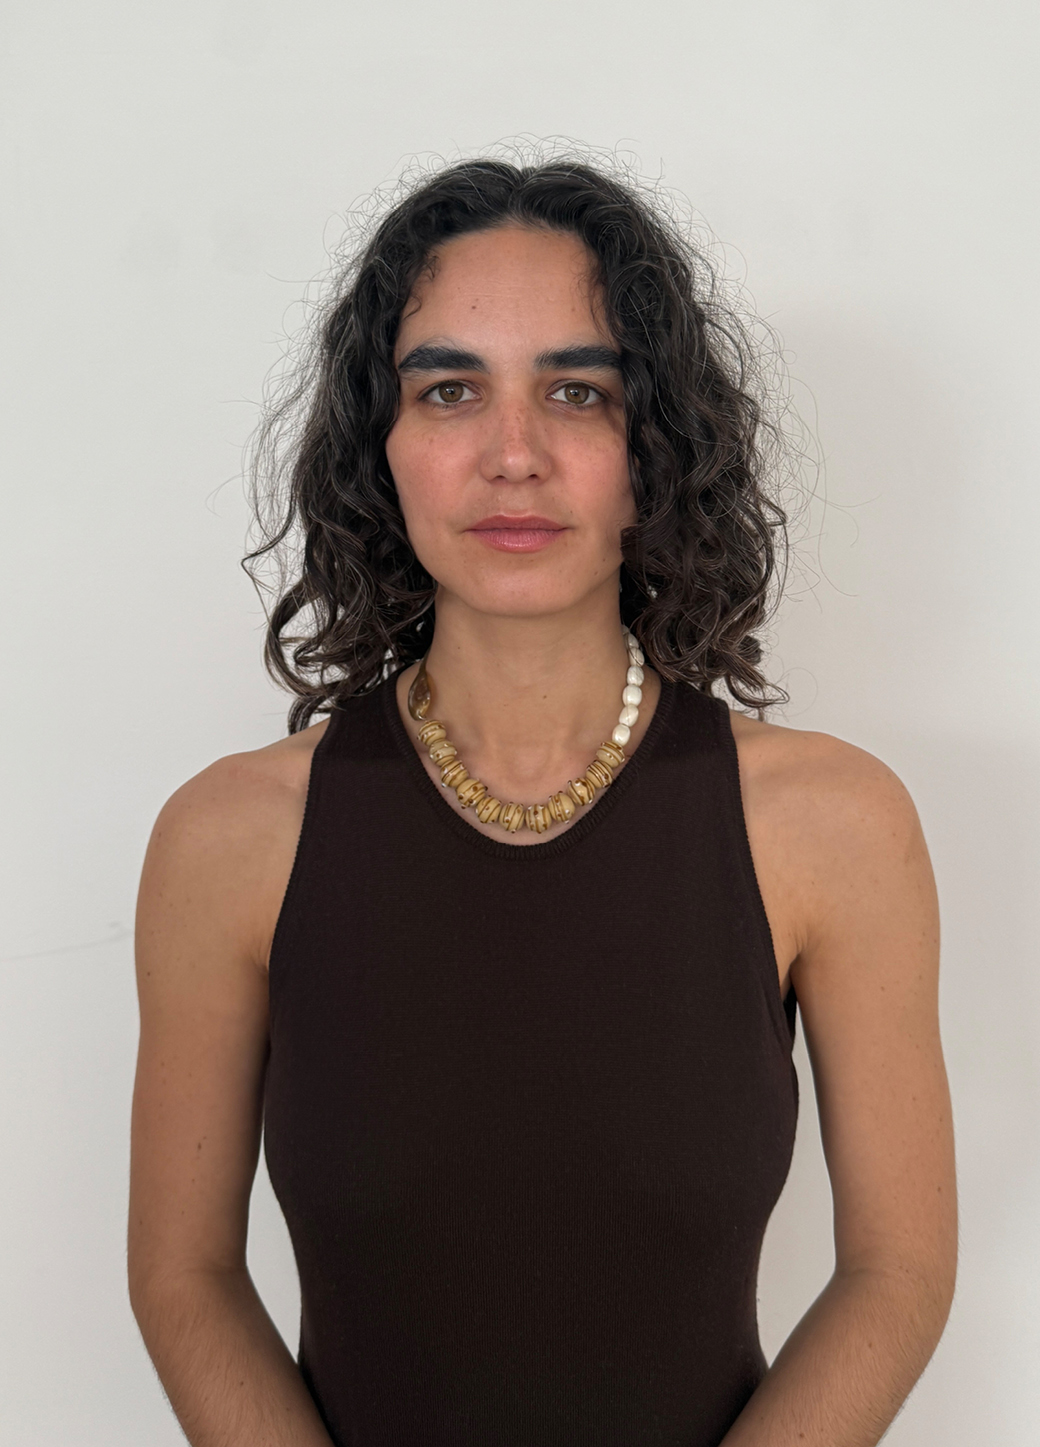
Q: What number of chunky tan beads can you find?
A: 11